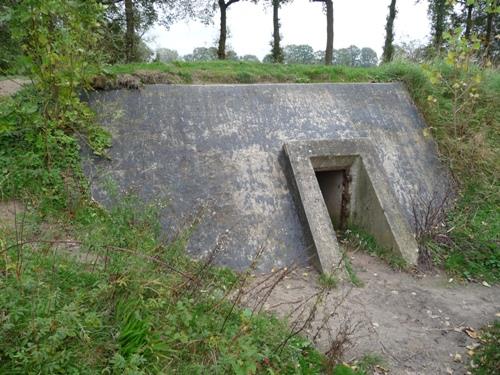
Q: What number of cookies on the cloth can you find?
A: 0